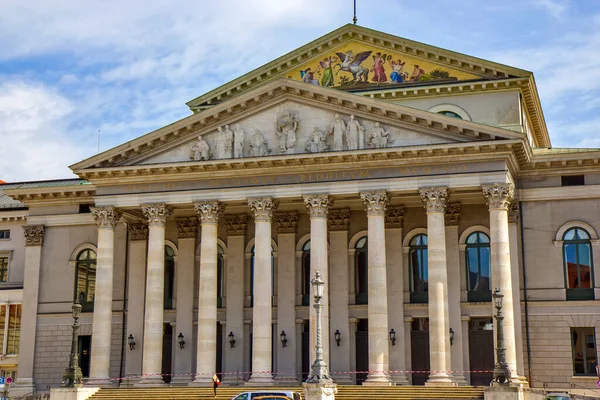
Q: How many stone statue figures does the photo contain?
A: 10